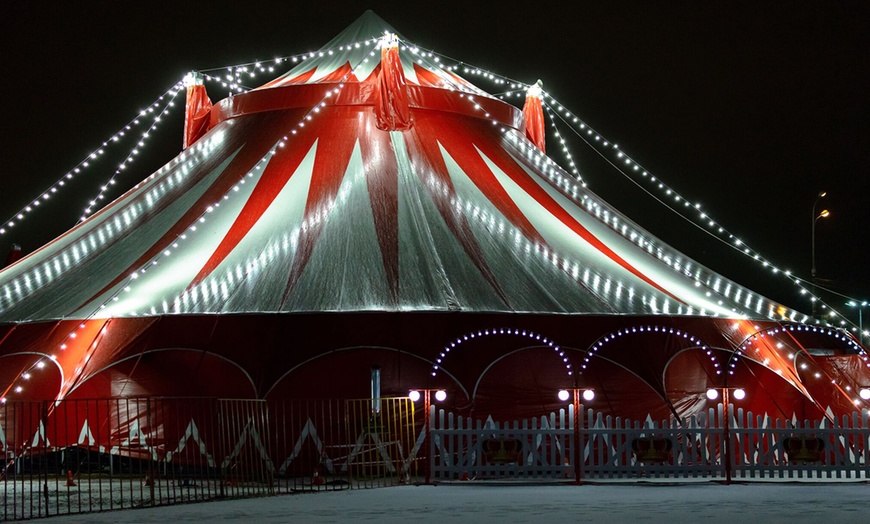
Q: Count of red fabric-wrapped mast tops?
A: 3